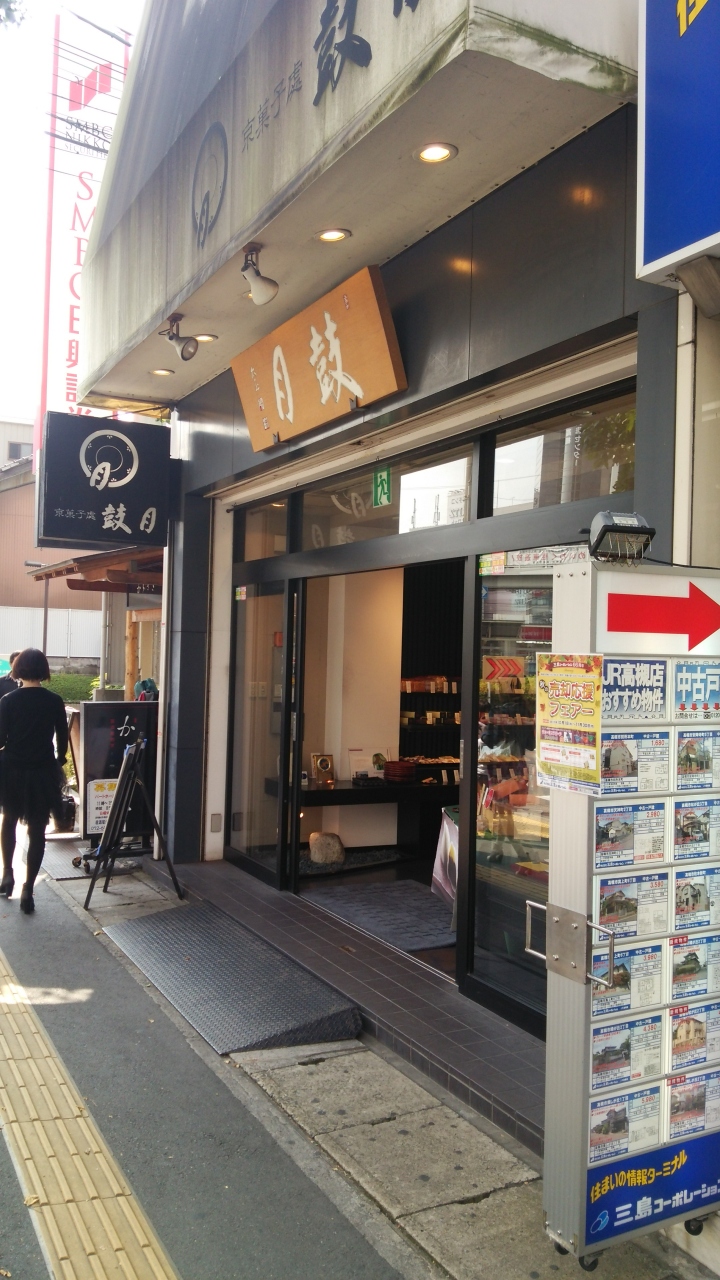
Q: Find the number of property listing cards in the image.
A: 12